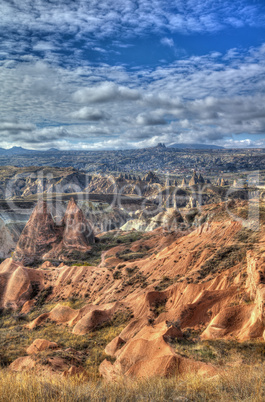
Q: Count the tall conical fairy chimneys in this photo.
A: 2